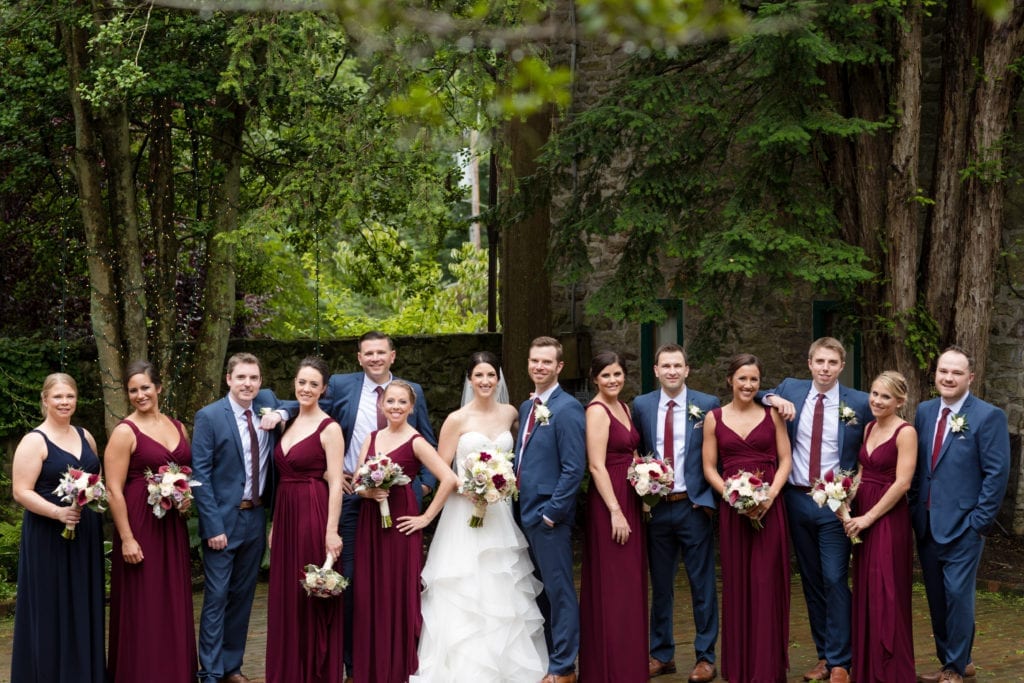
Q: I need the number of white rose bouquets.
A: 8